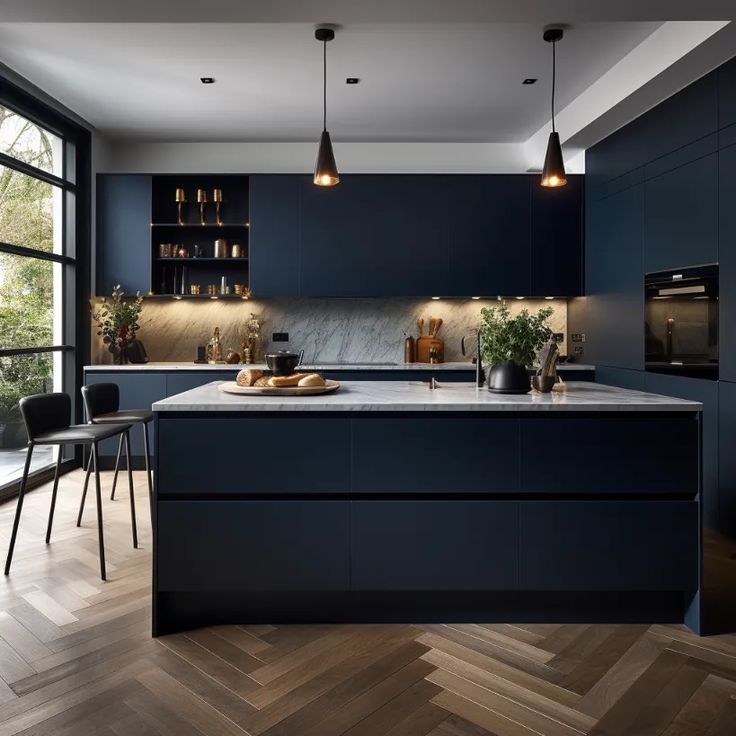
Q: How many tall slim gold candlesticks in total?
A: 3